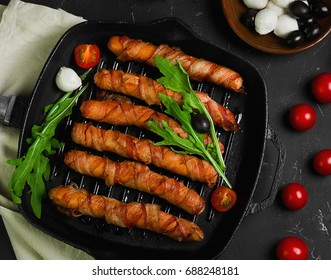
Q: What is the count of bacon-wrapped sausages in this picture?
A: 6